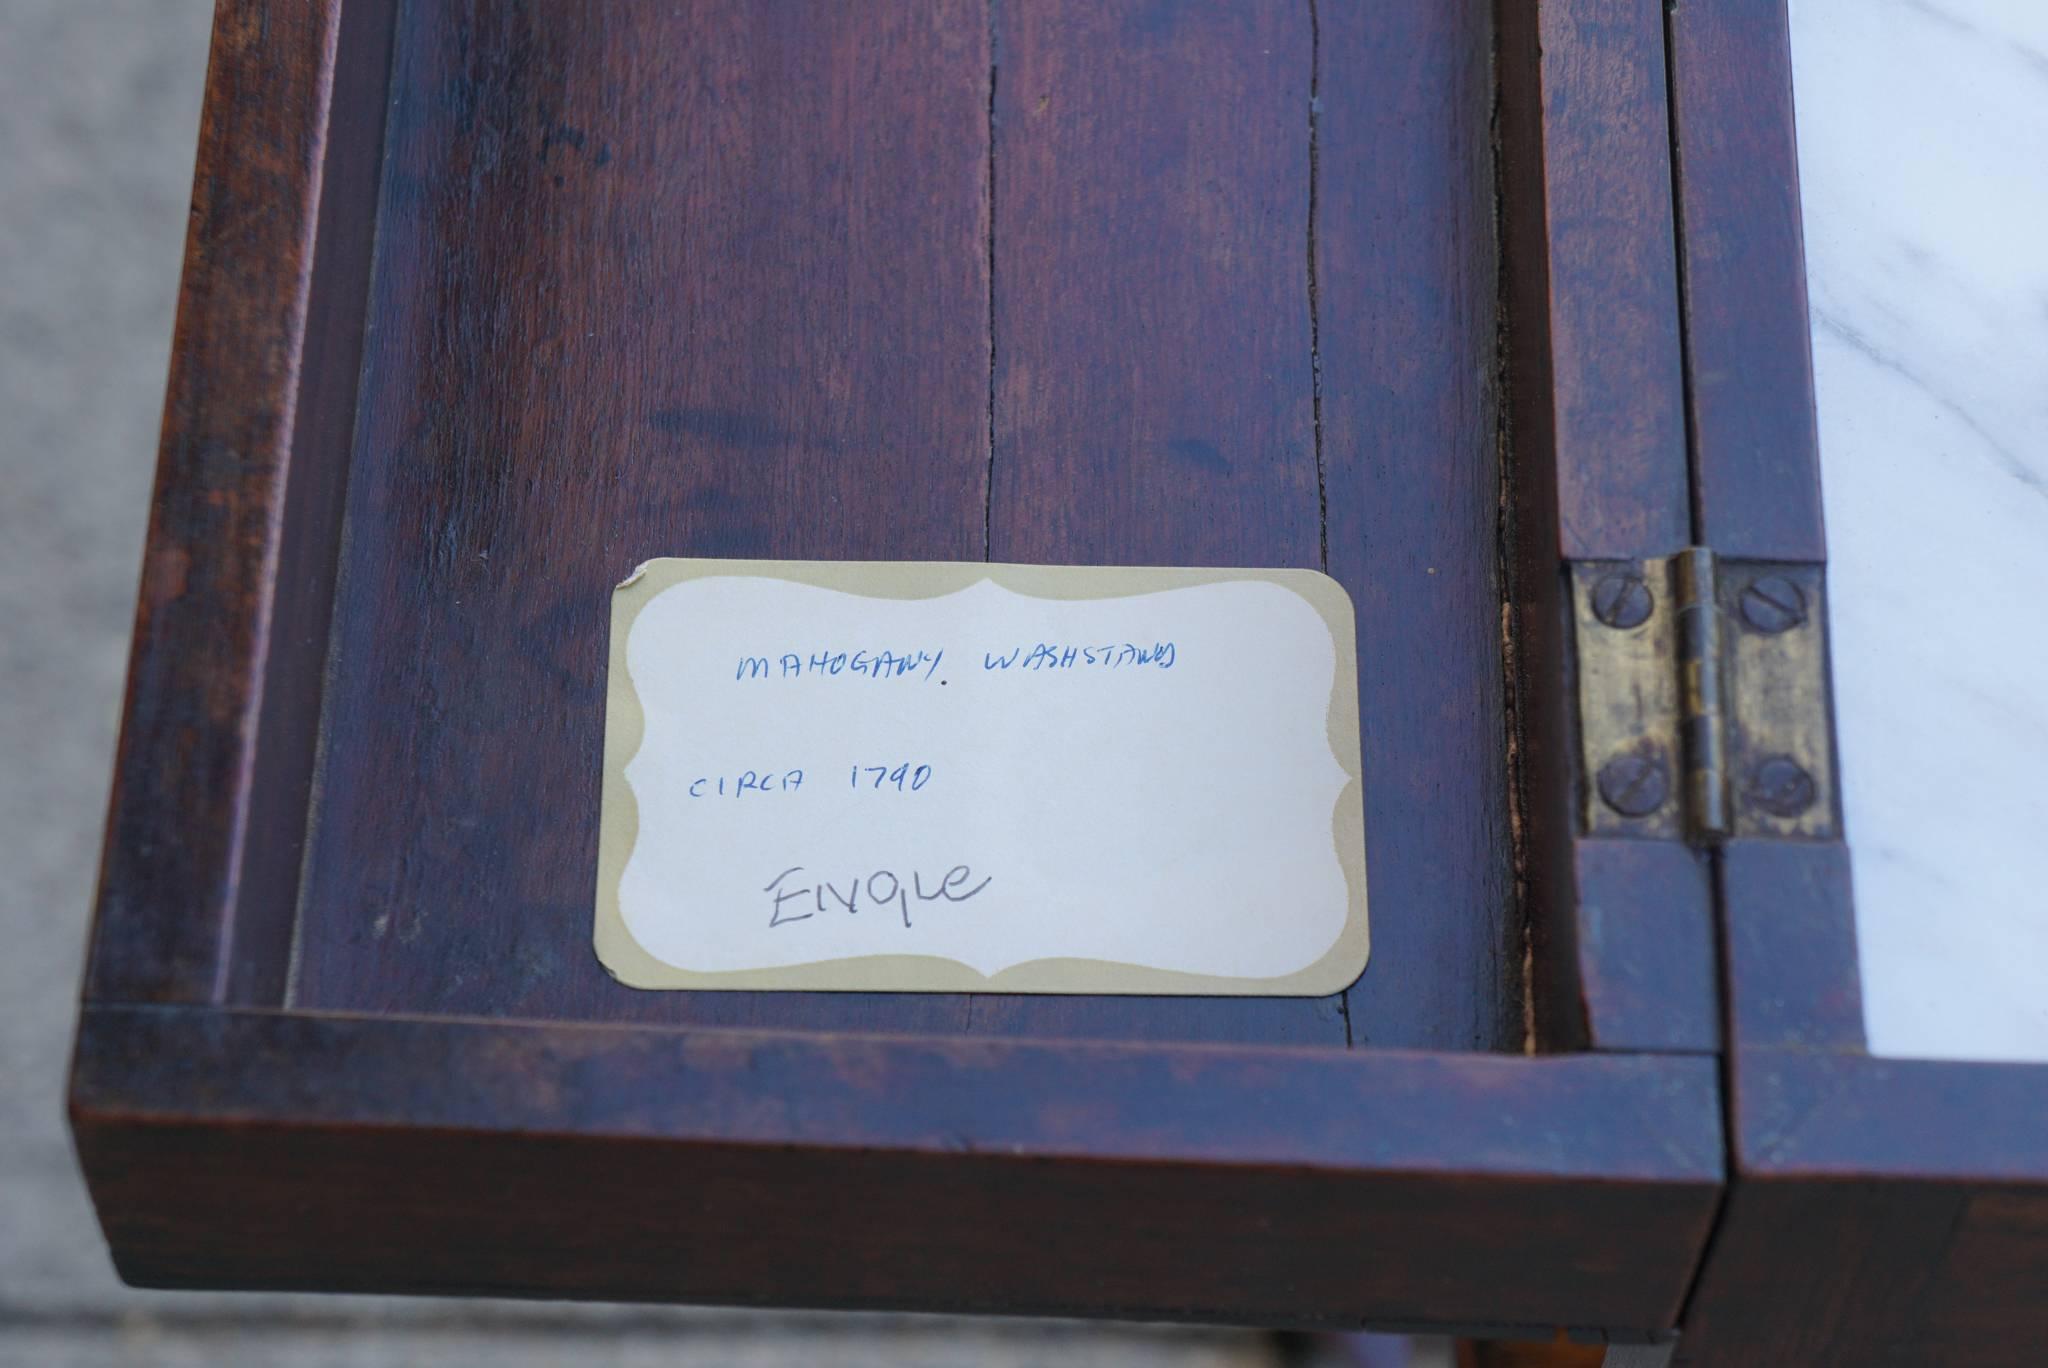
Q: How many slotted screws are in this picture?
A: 4